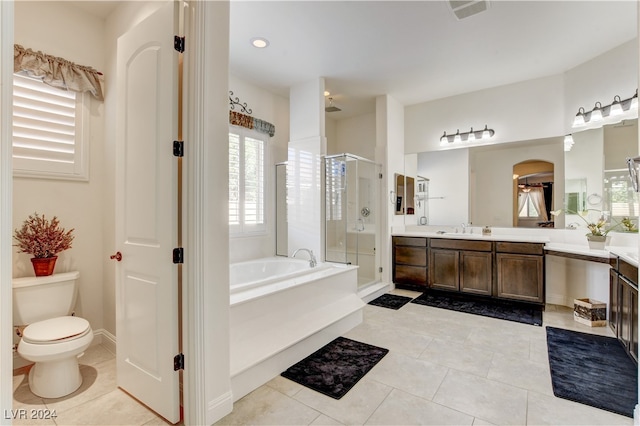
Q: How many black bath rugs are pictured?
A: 4